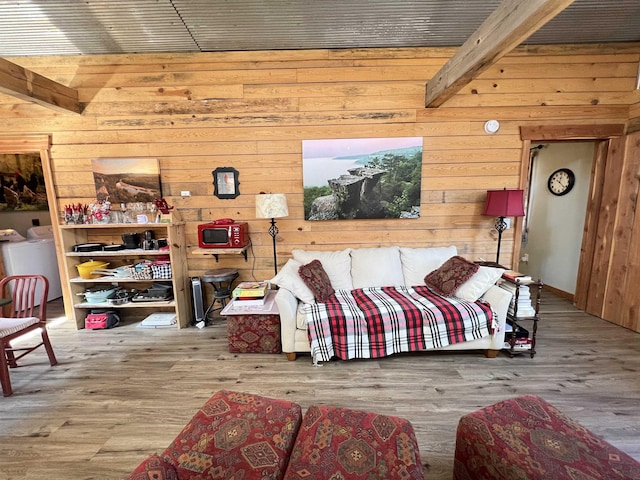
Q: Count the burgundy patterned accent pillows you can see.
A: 2